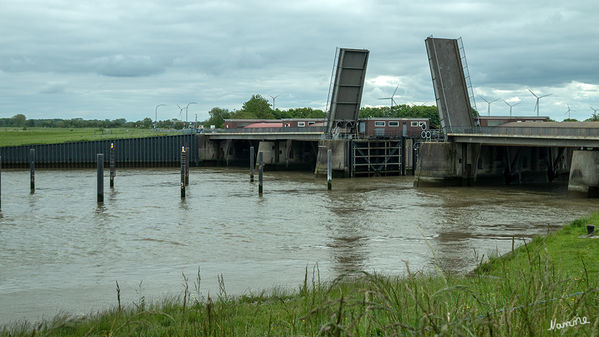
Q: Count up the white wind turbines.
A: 8